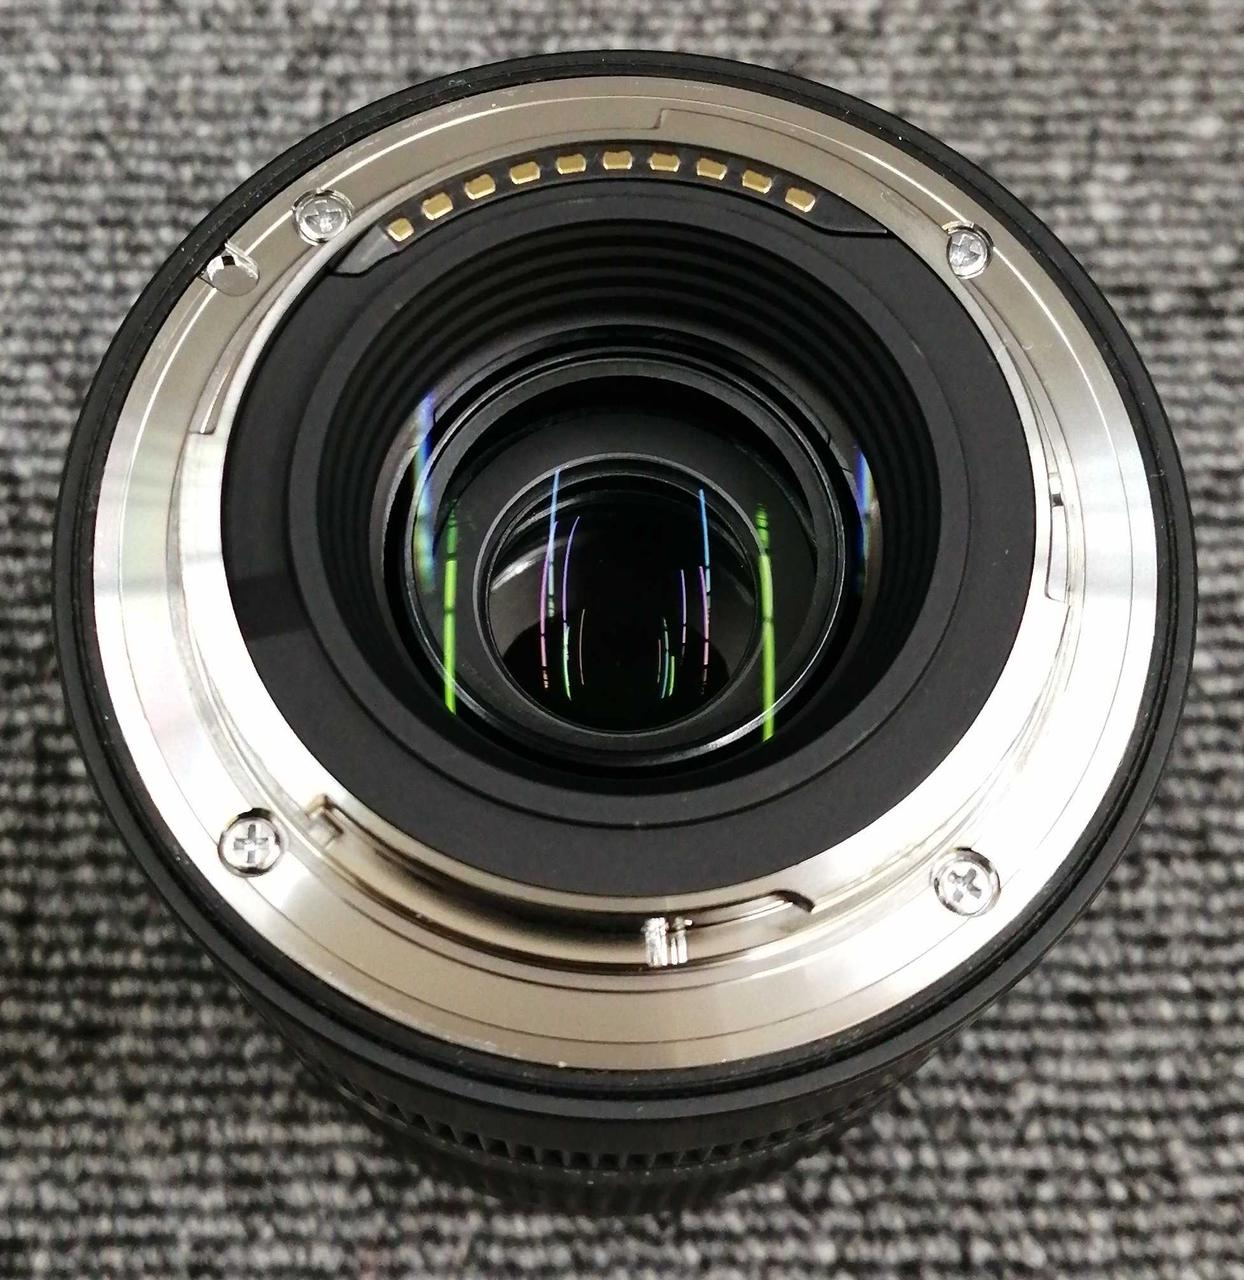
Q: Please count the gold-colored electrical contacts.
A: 10